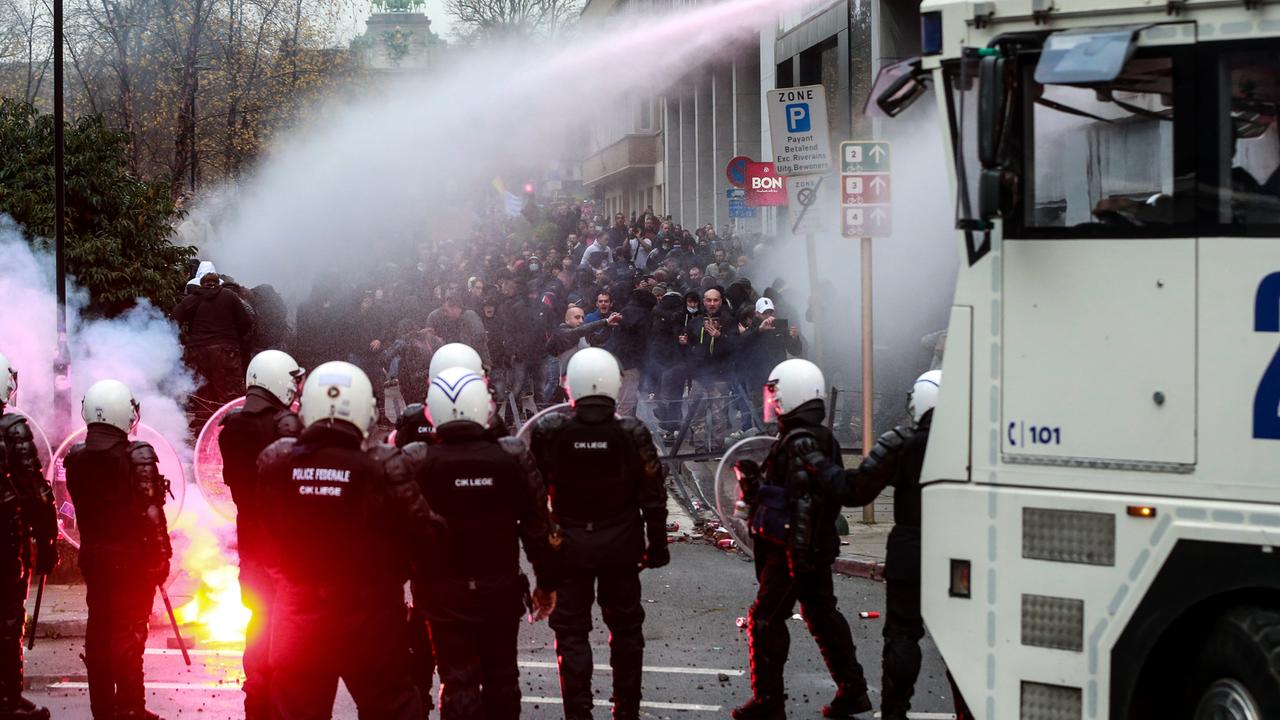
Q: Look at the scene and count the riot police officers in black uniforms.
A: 9